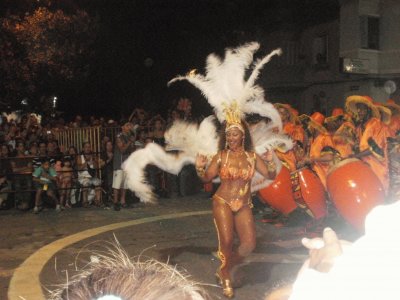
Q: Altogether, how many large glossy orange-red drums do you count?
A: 3